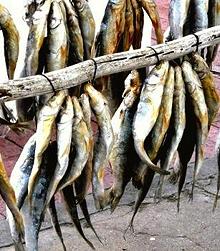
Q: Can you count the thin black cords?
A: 4